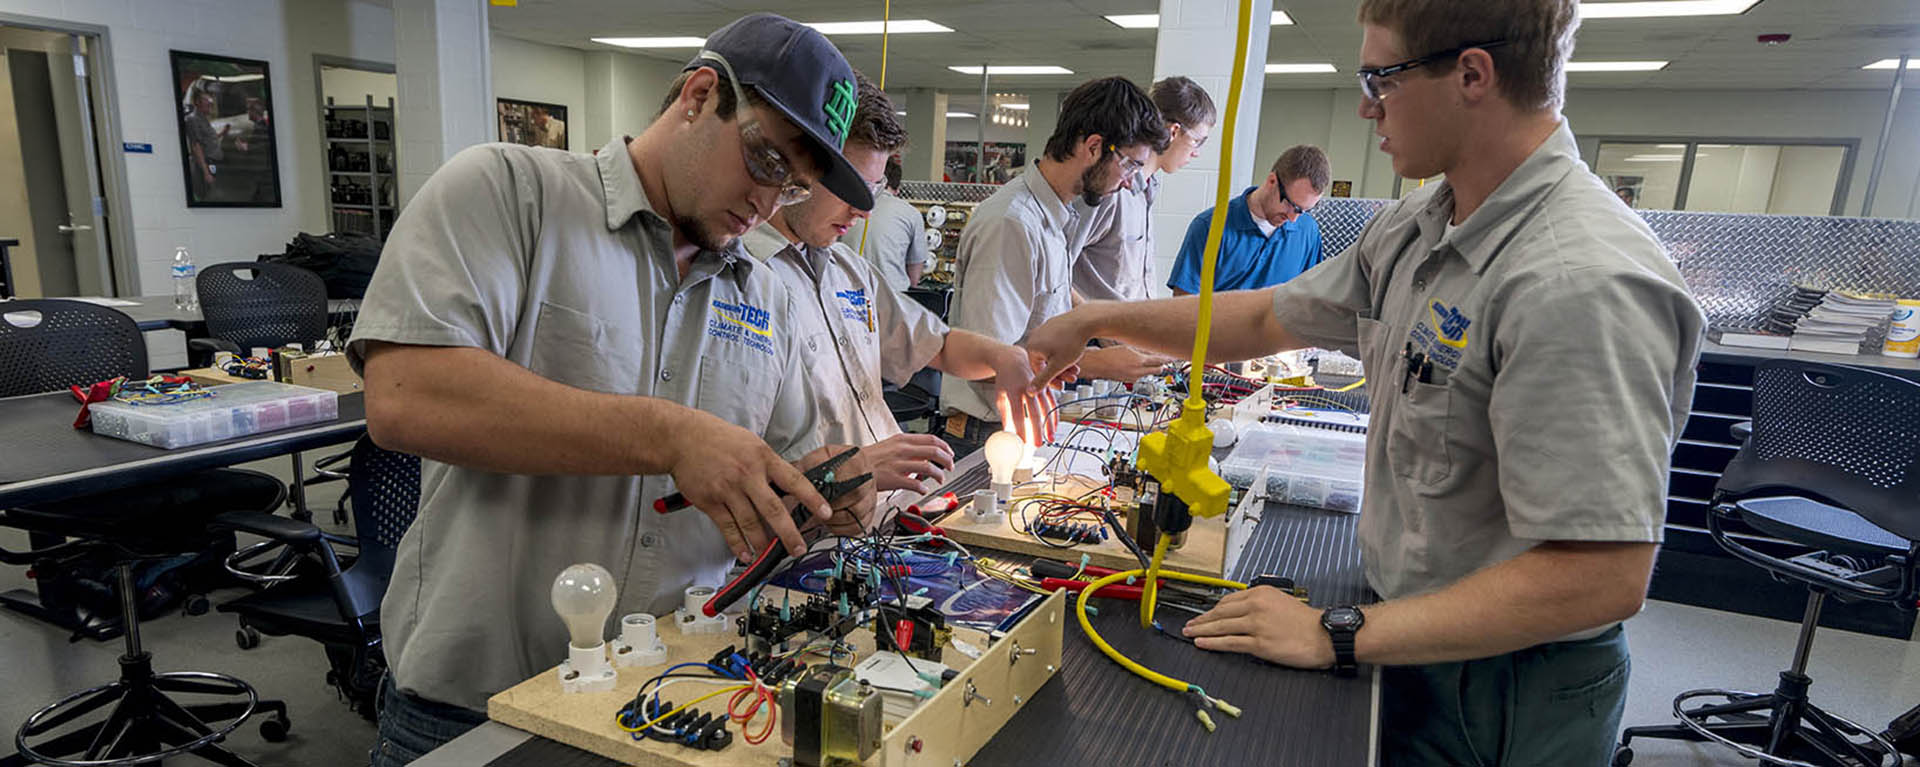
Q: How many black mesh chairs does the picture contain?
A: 4